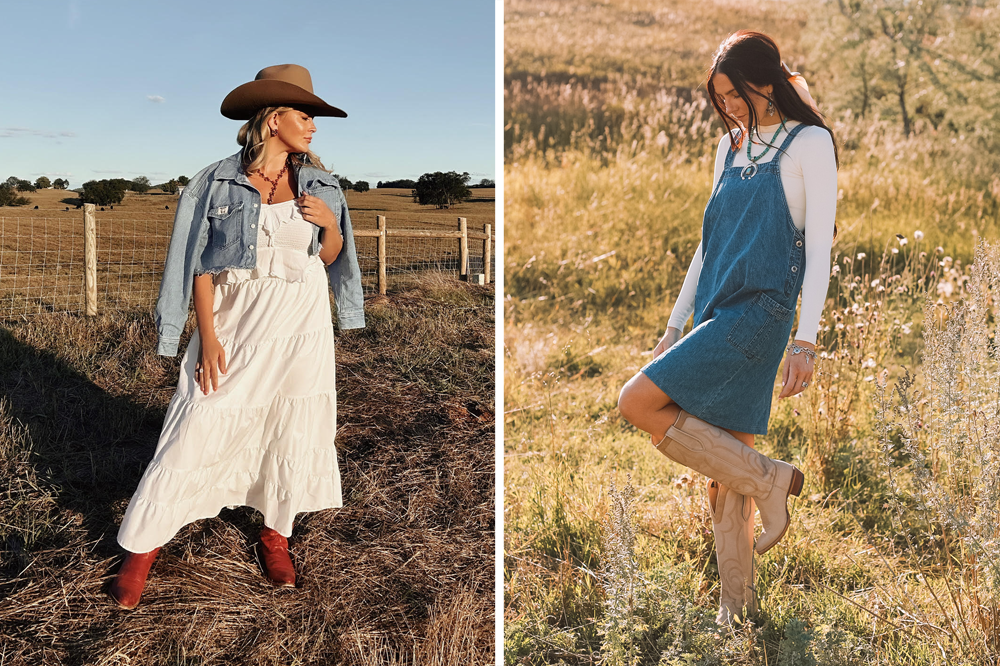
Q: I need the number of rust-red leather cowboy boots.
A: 2